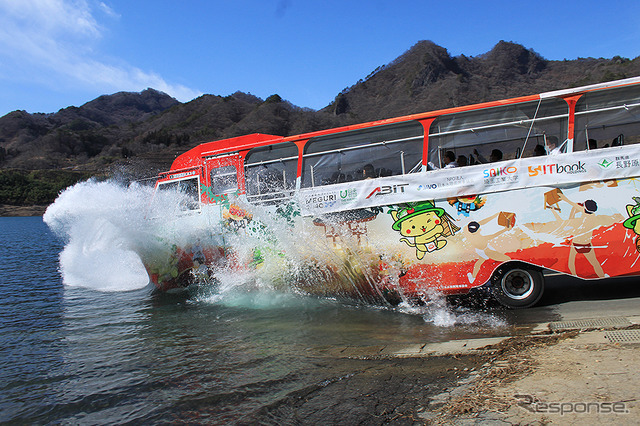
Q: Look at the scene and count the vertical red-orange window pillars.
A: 3